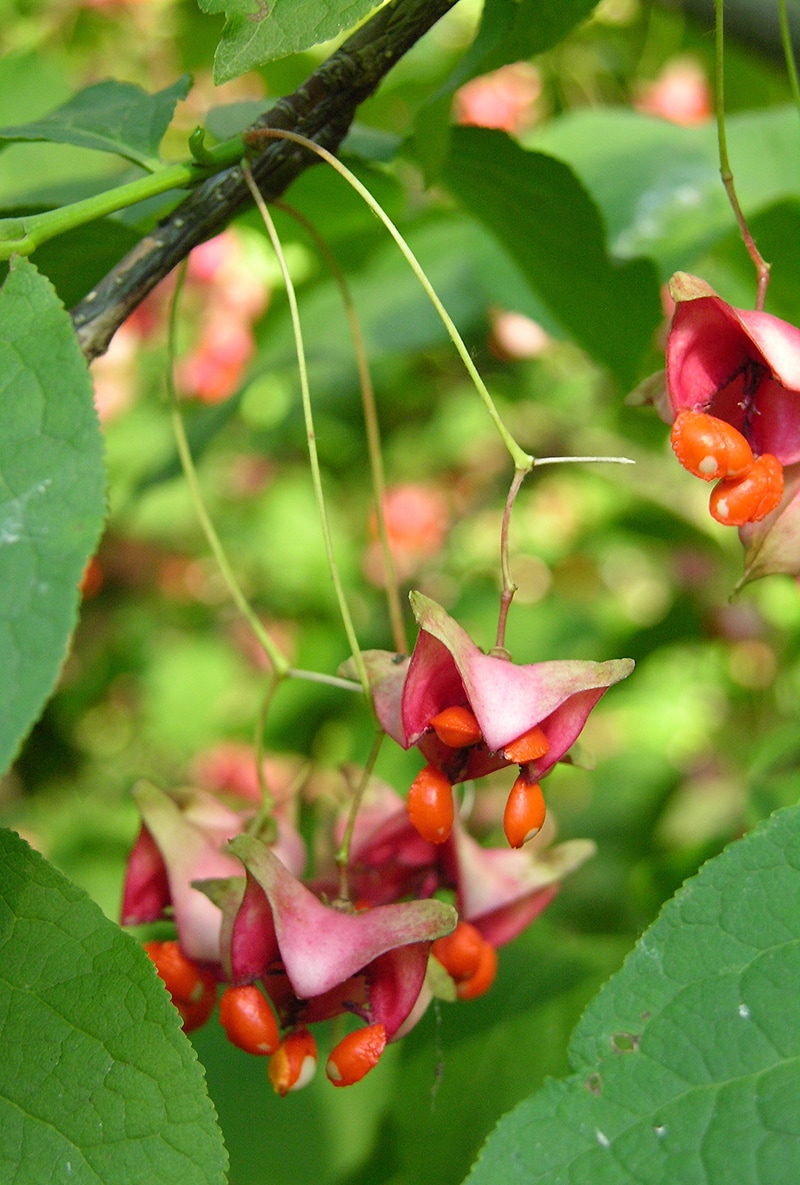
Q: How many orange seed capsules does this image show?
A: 13